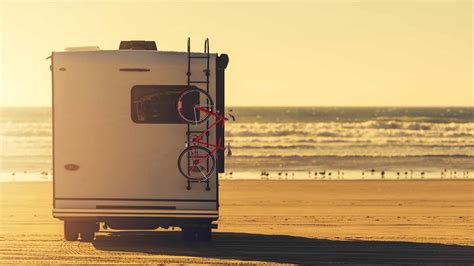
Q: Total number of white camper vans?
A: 1